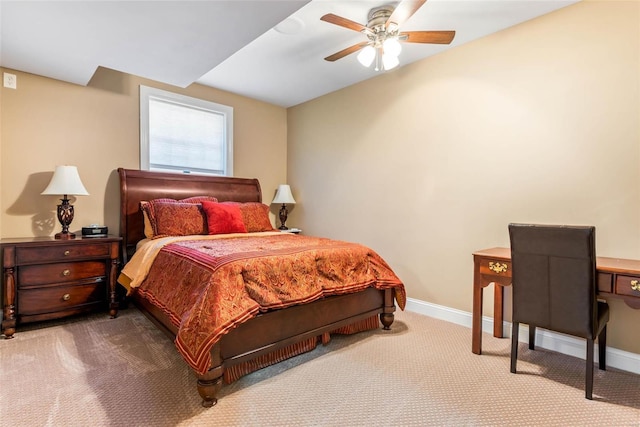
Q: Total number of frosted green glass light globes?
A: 0